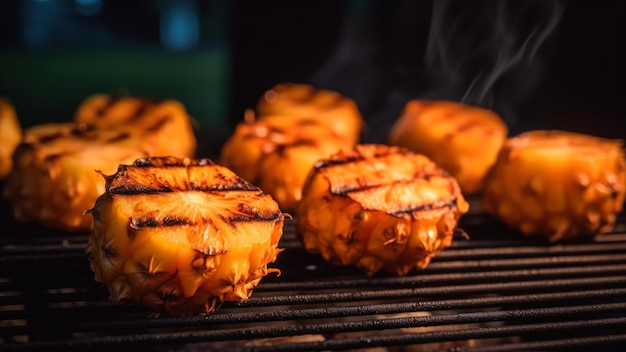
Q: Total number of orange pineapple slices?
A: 9